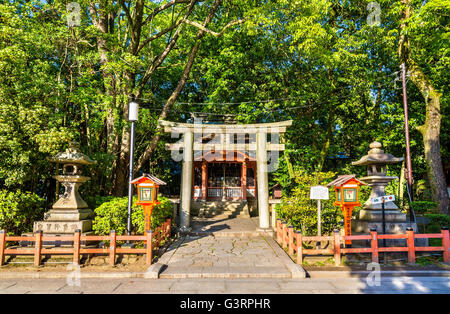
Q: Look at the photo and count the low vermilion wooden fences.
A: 2